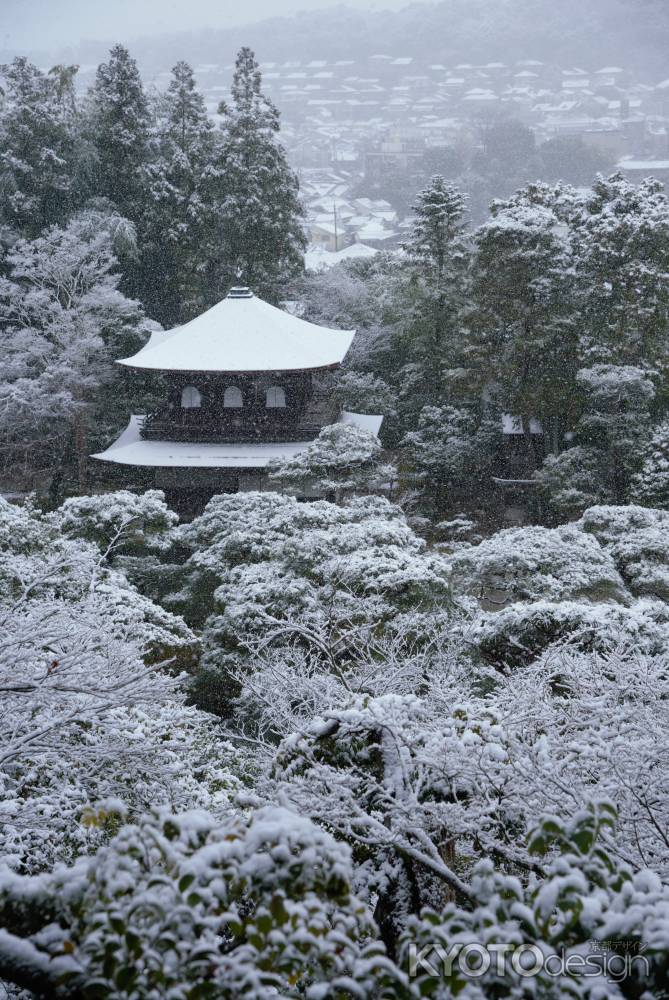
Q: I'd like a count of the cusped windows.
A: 3